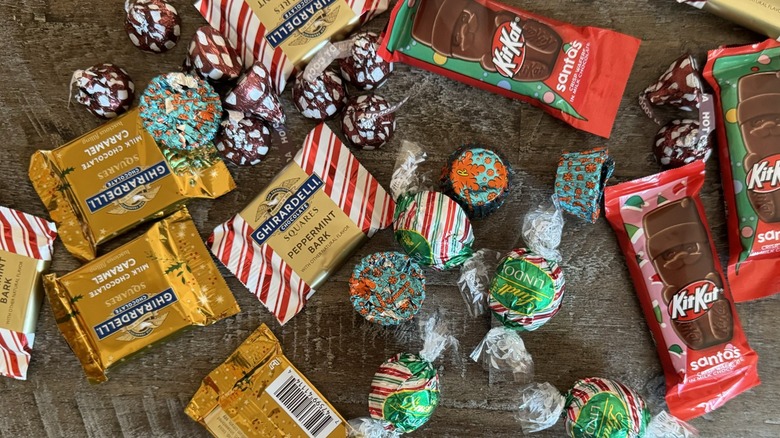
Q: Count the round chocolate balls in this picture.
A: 4